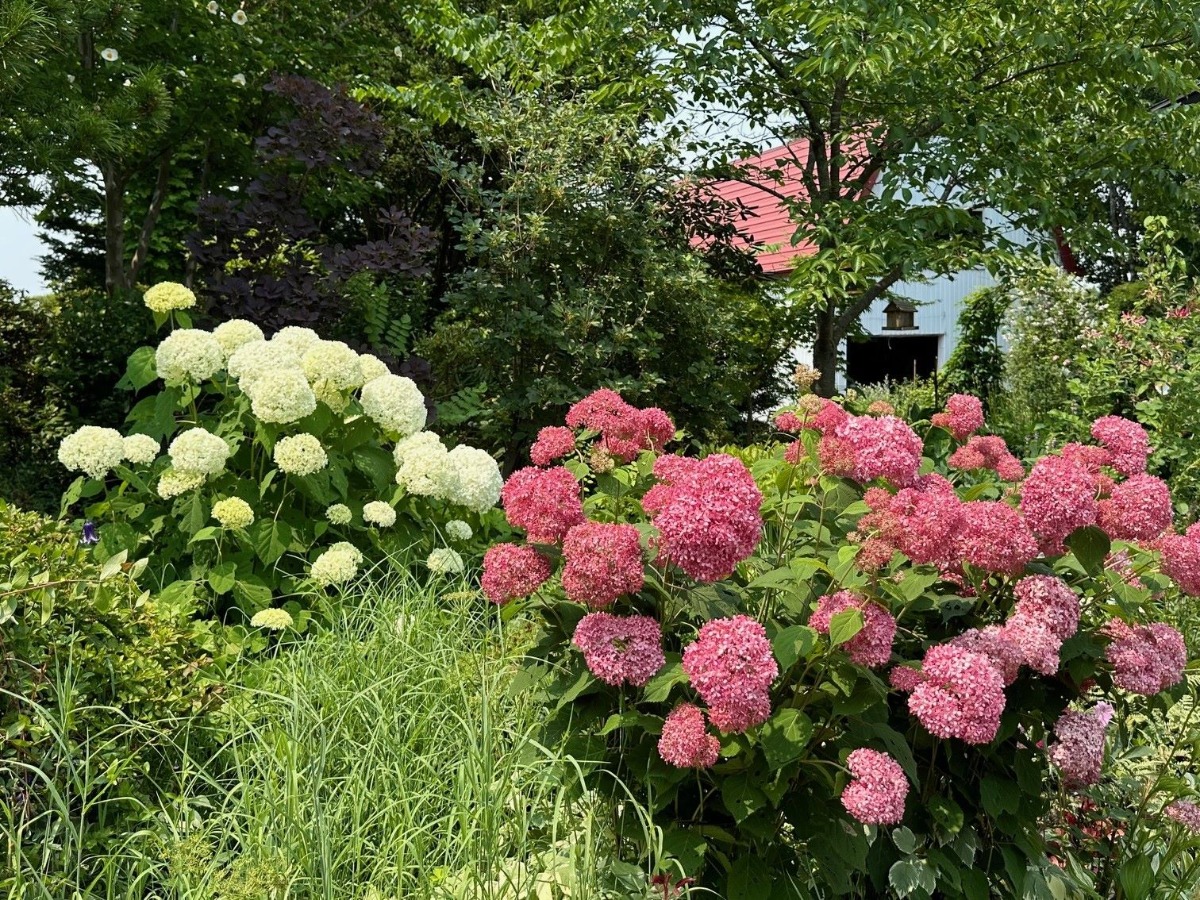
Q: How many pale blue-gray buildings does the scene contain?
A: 1